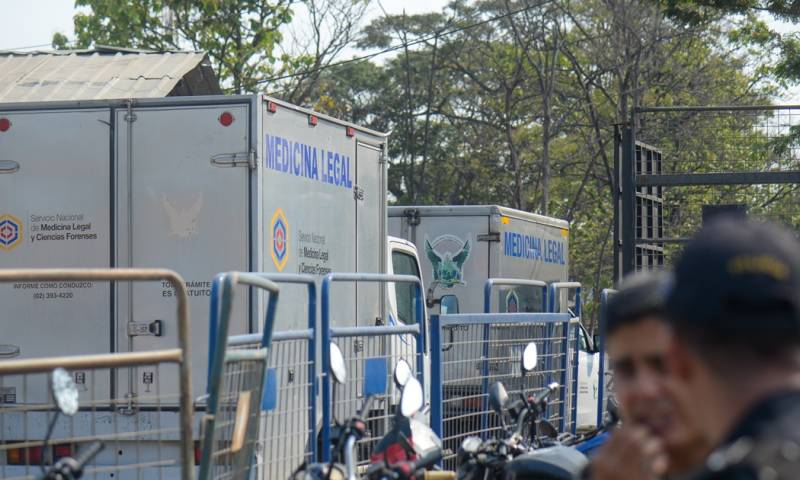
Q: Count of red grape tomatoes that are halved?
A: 0